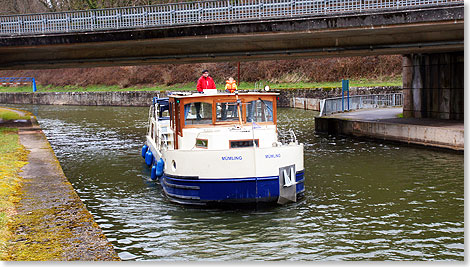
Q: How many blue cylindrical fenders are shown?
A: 4